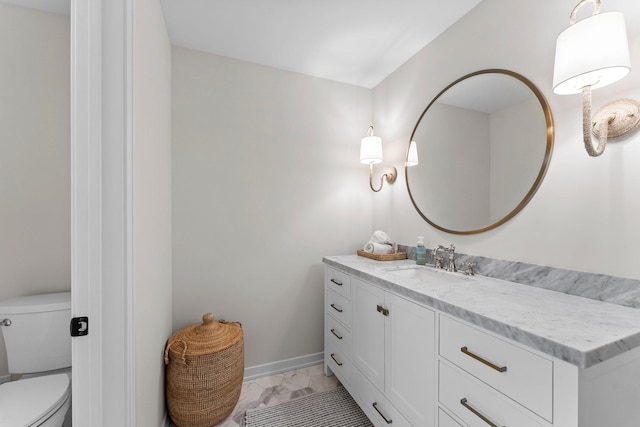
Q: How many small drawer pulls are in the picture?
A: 4